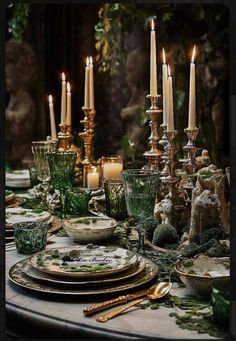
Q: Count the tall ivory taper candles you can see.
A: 9